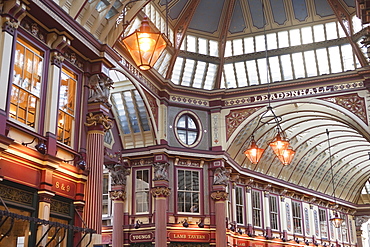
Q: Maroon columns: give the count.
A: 4